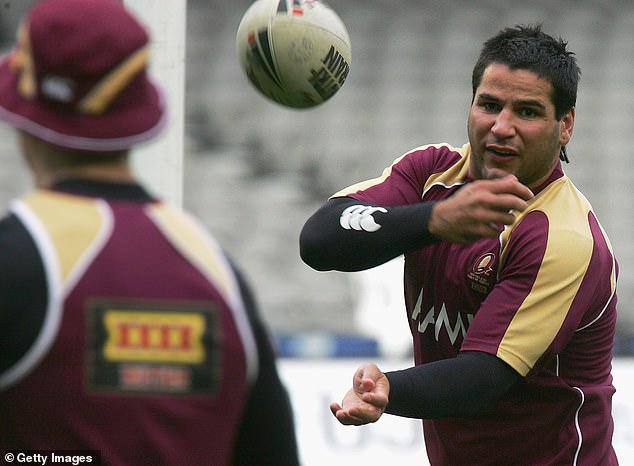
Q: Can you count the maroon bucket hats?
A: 1